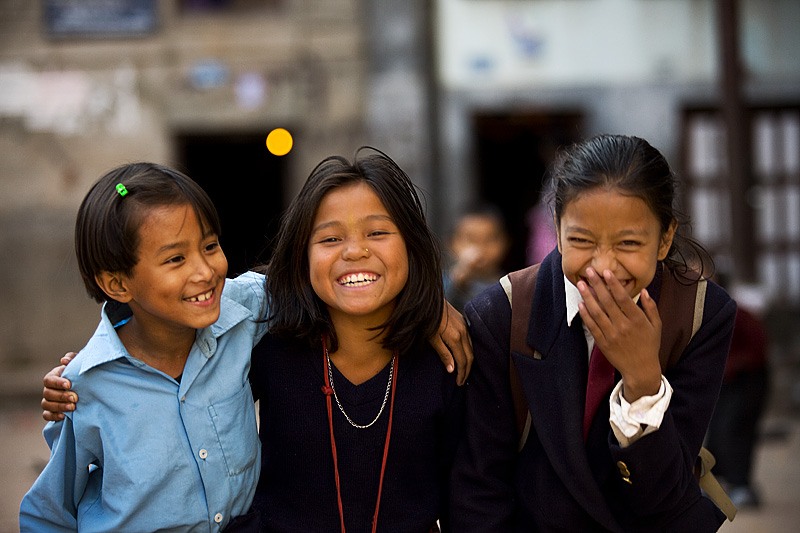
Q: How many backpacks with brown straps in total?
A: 1